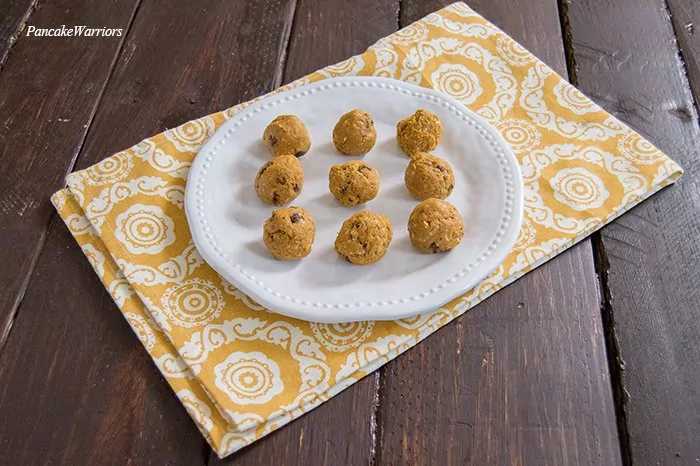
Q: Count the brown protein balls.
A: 9